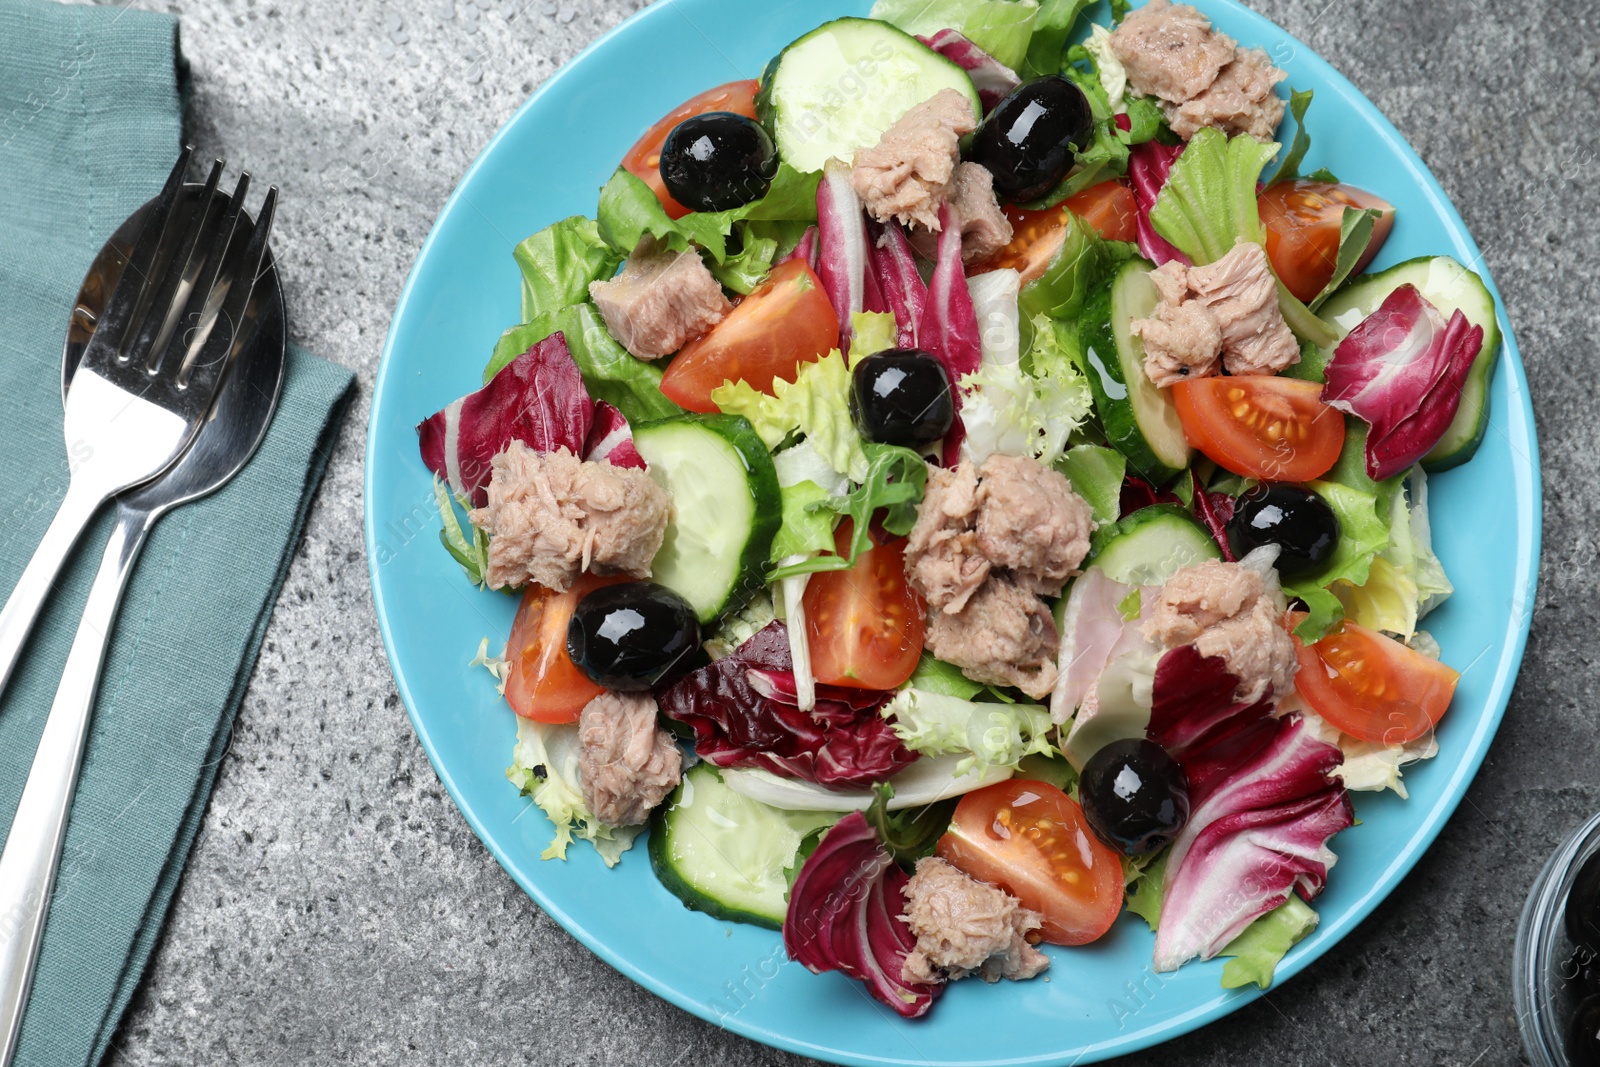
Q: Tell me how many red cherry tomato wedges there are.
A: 9